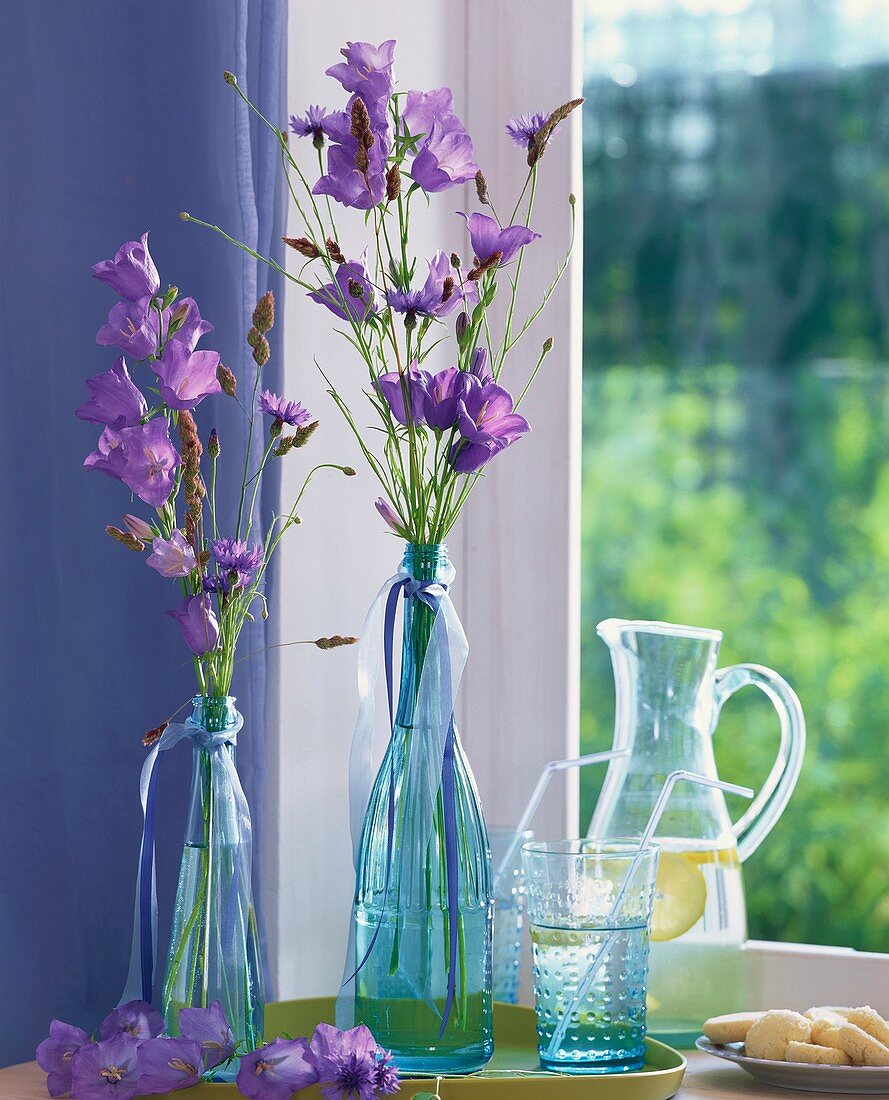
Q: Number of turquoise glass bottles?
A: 2